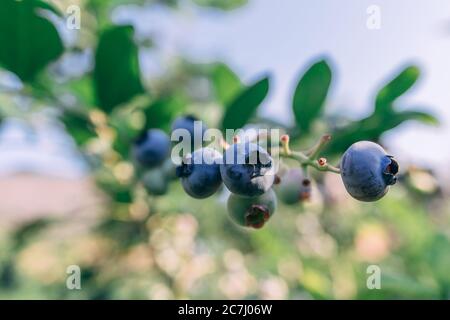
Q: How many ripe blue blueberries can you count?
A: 5